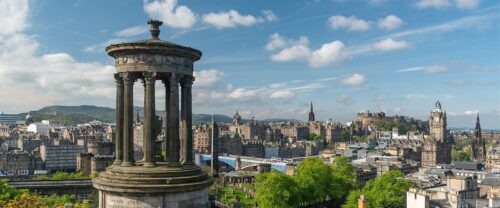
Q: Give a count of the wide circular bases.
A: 1